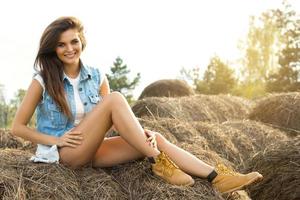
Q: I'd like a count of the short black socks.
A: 2